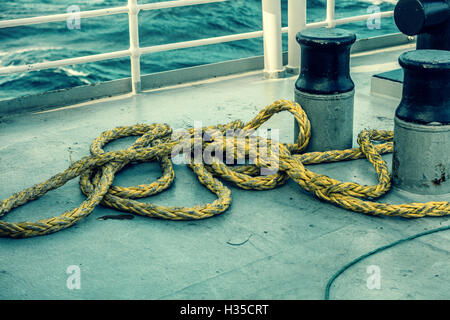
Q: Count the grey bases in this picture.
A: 2